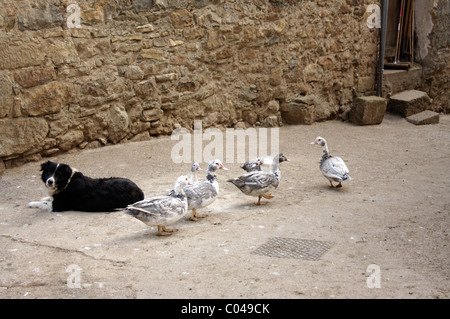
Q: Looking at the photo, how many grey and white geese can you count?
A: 6